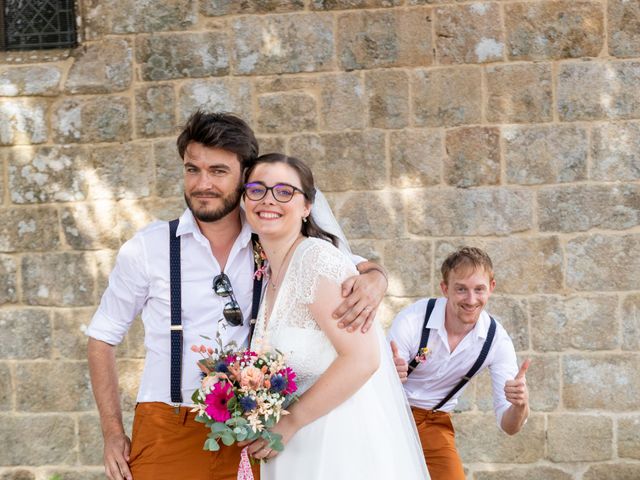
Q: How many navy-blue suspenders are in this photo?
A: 2